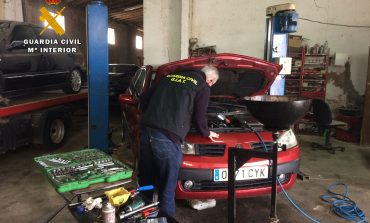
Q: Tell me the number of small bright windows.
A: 3